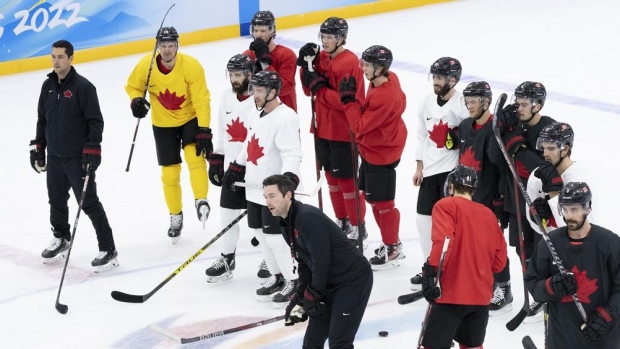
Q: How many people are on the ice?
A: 14